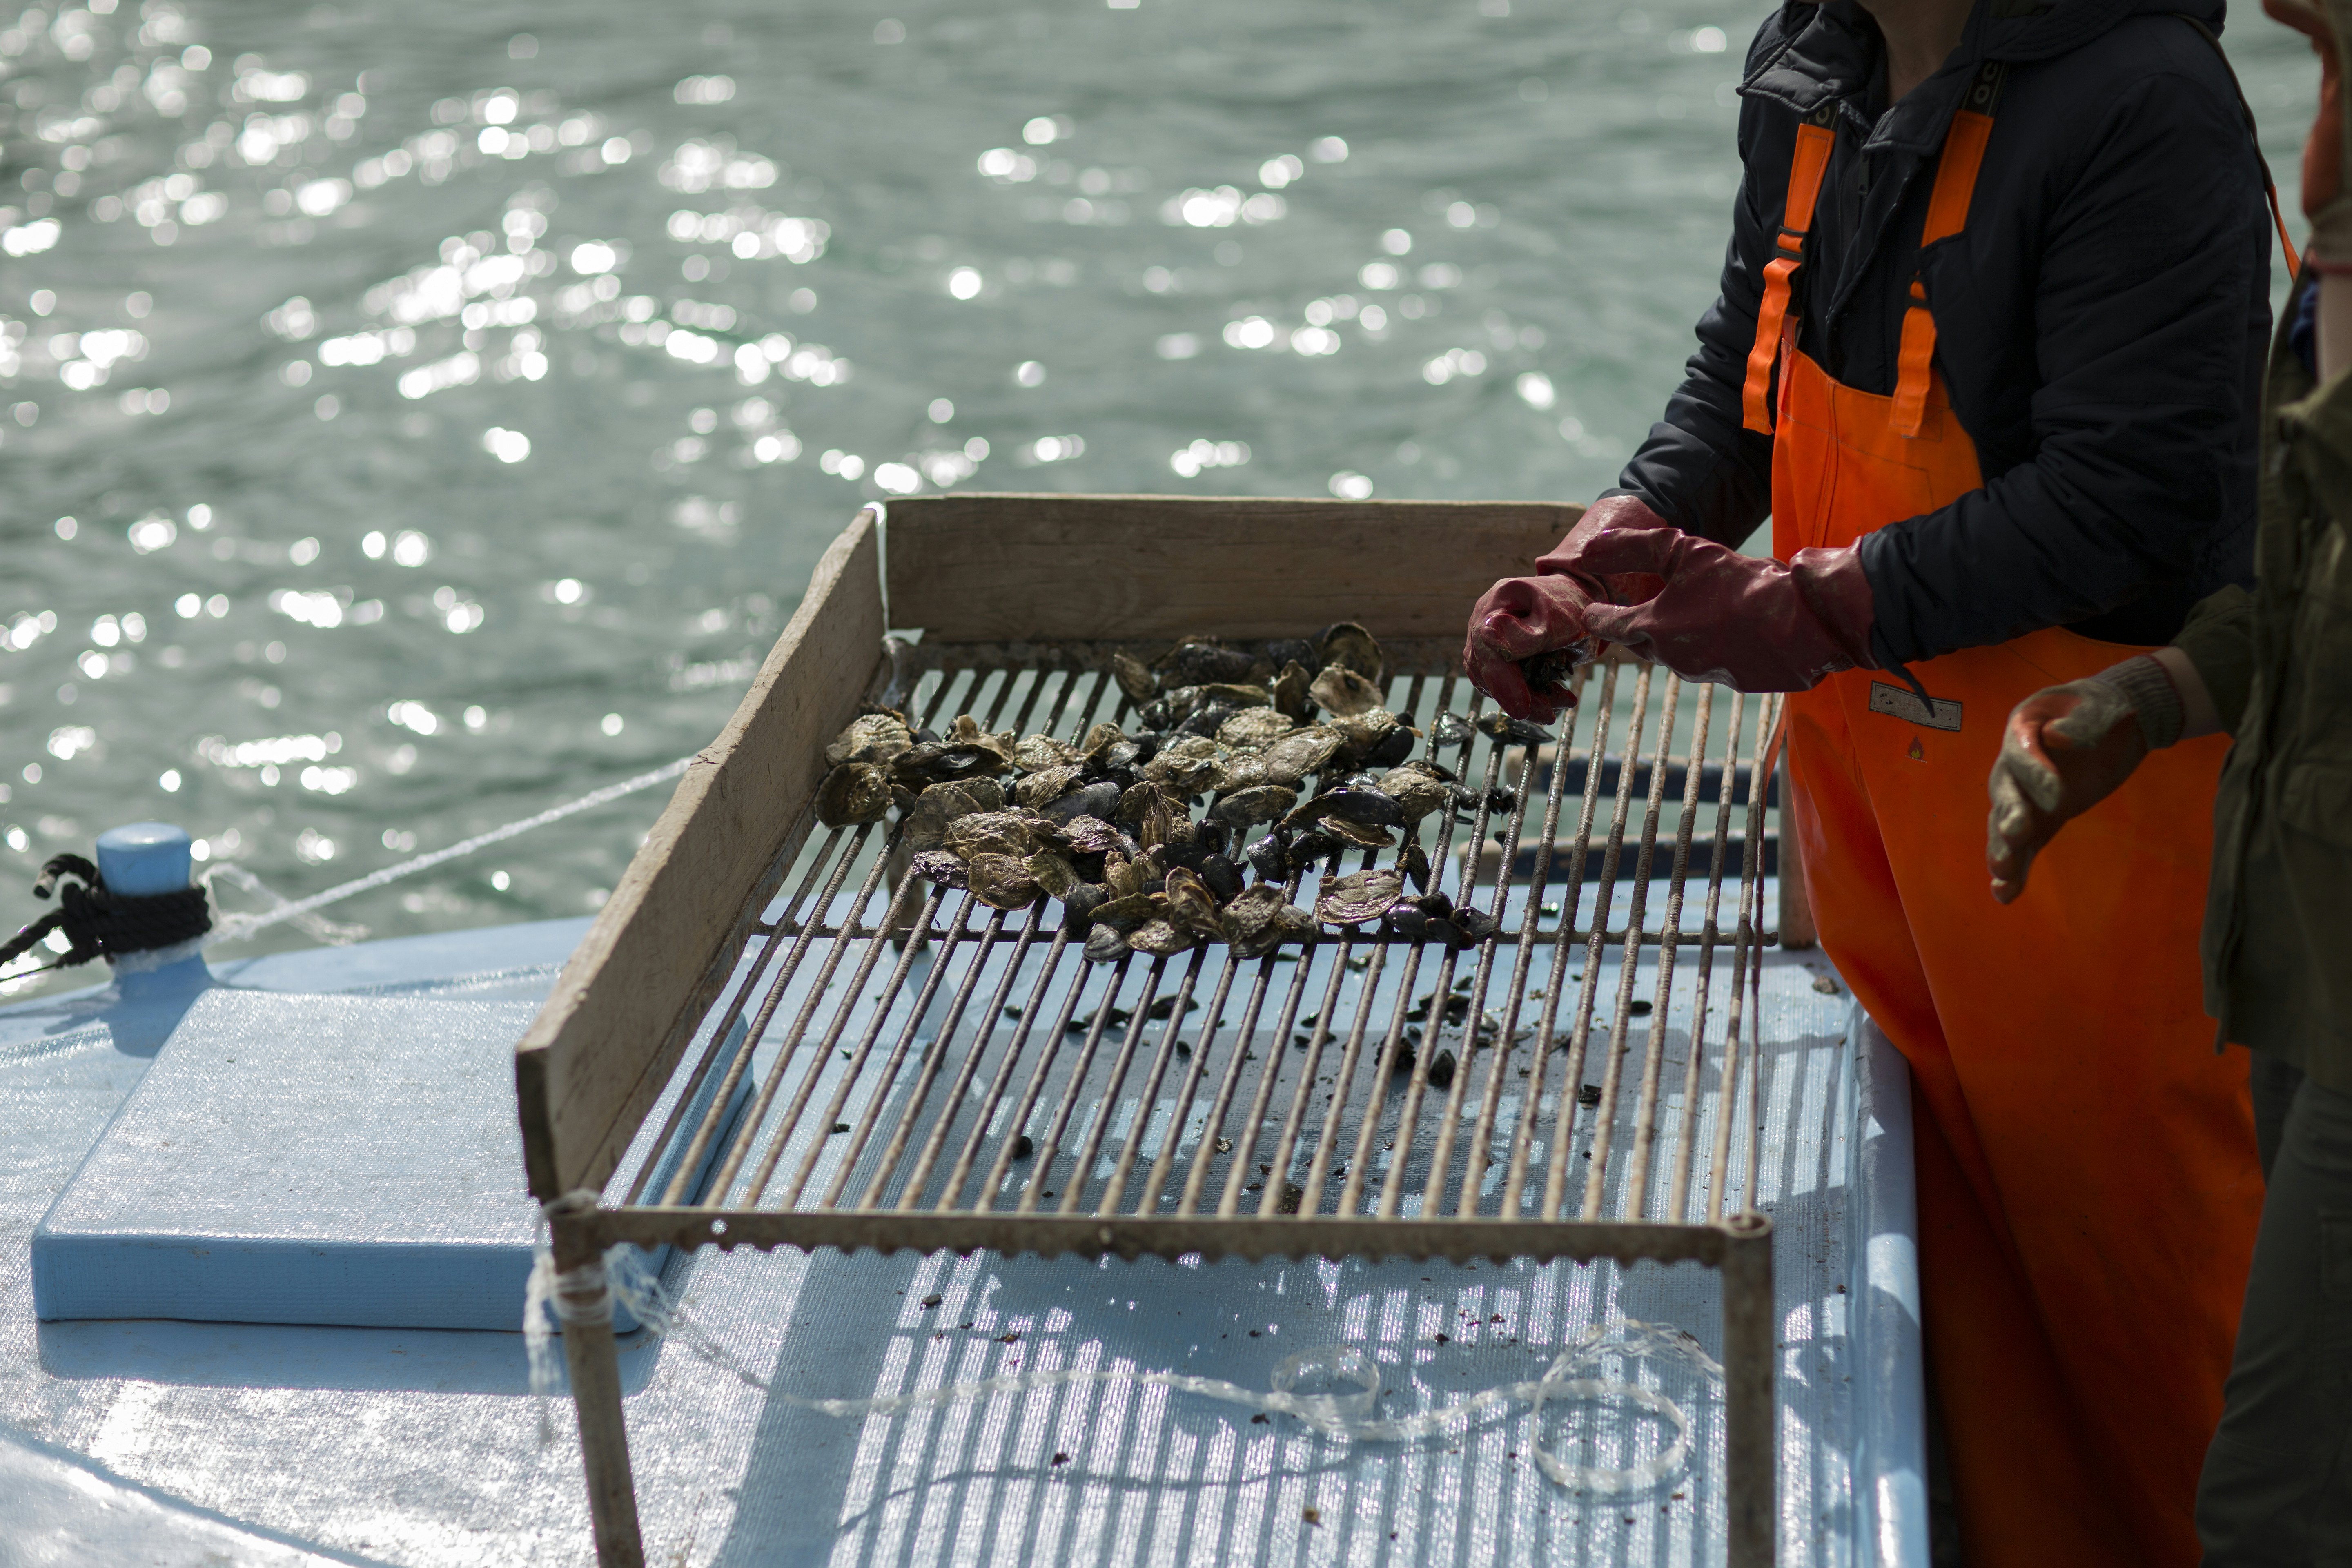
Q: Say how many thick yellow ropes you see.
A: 0